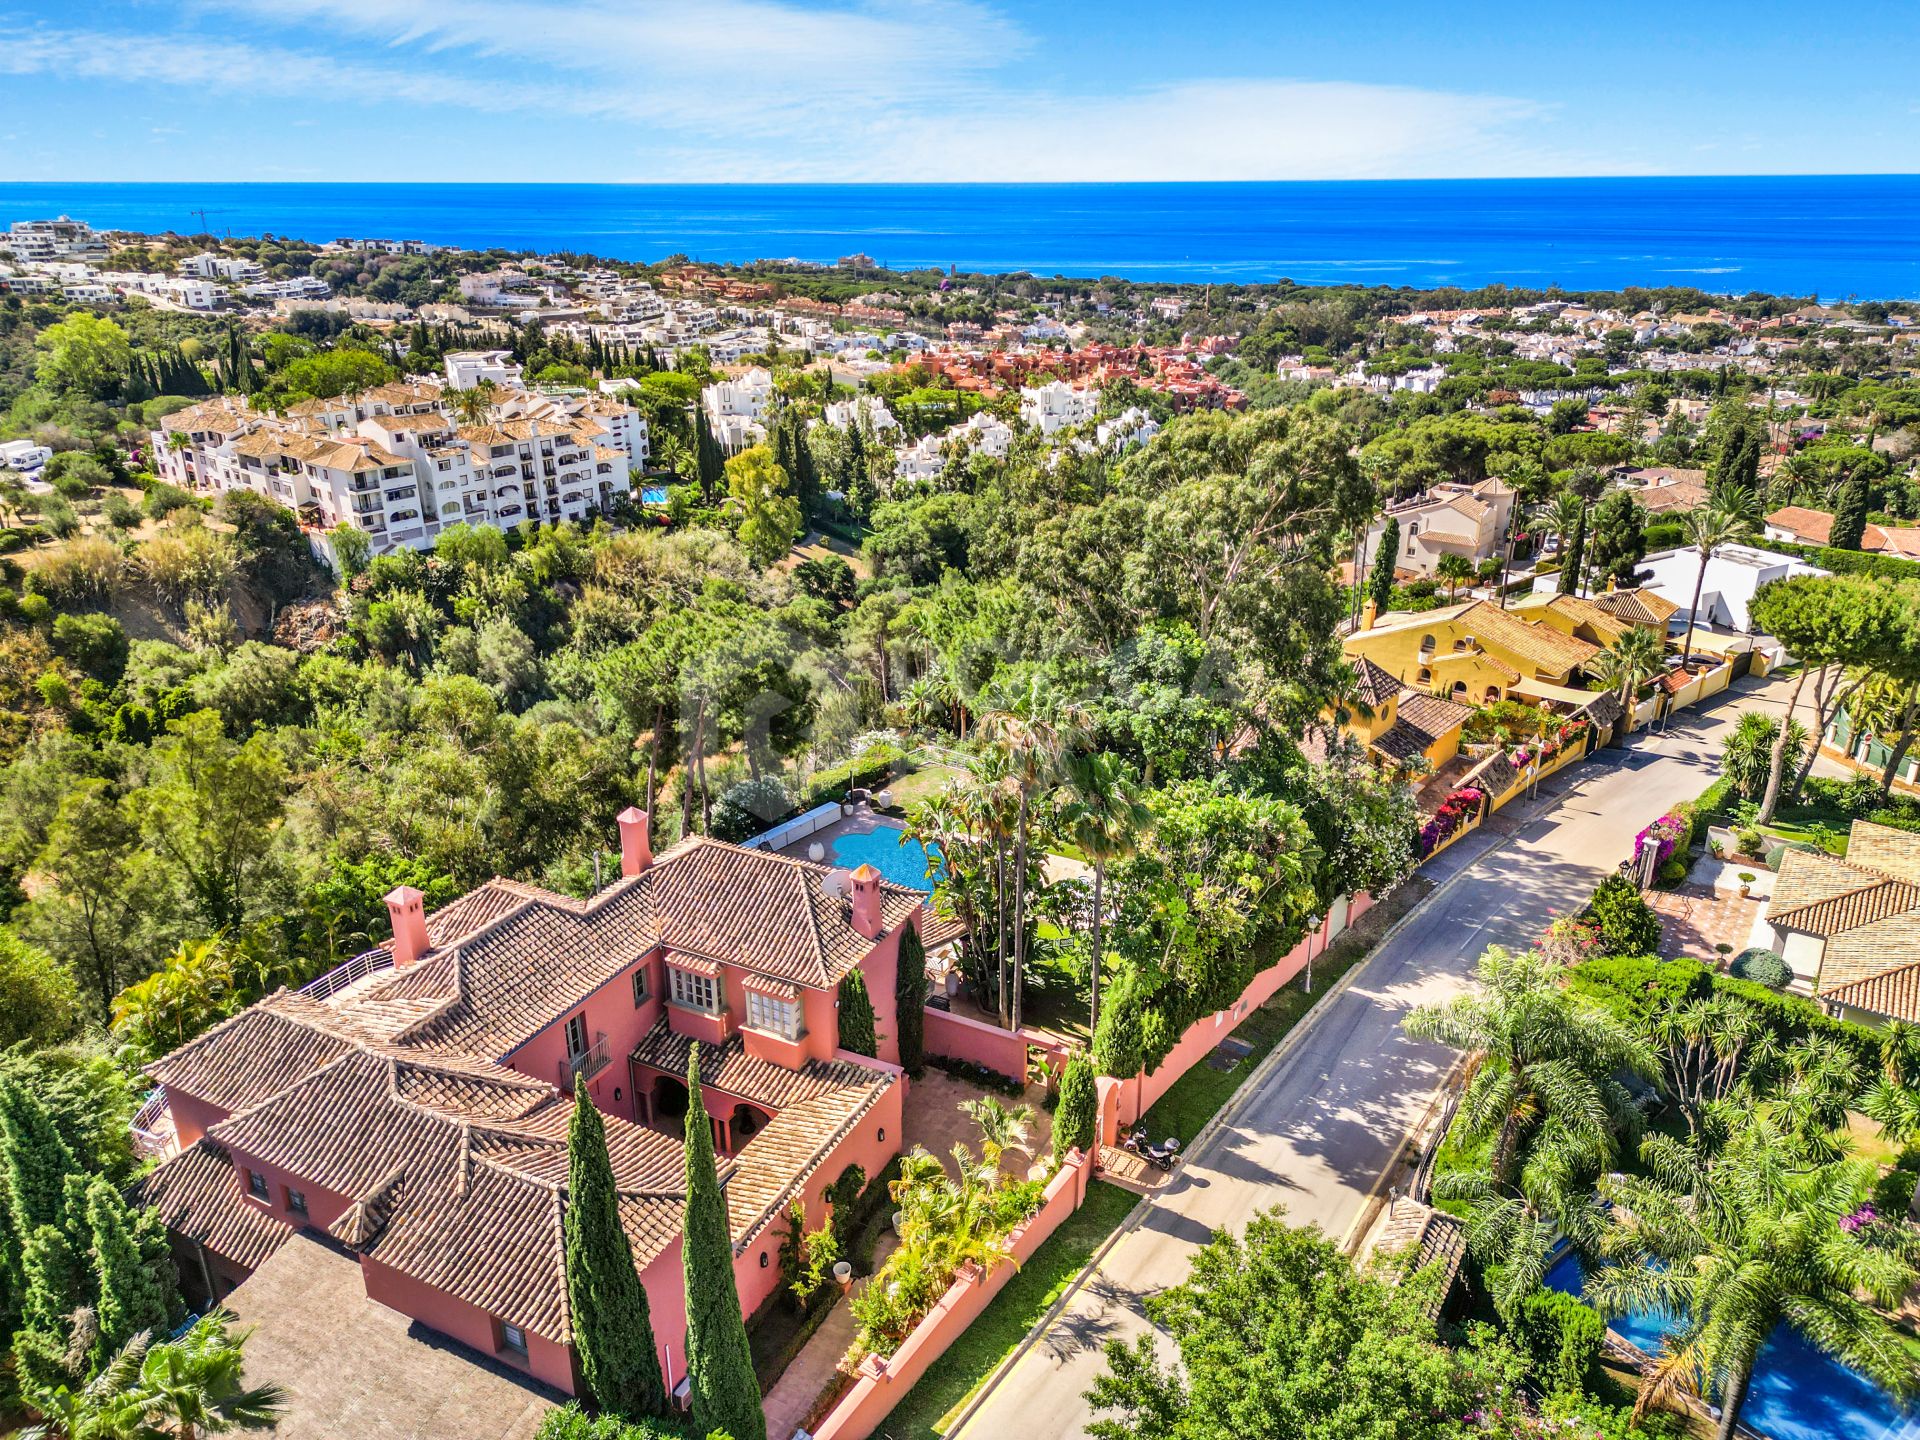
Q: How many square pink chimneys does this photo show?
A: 3